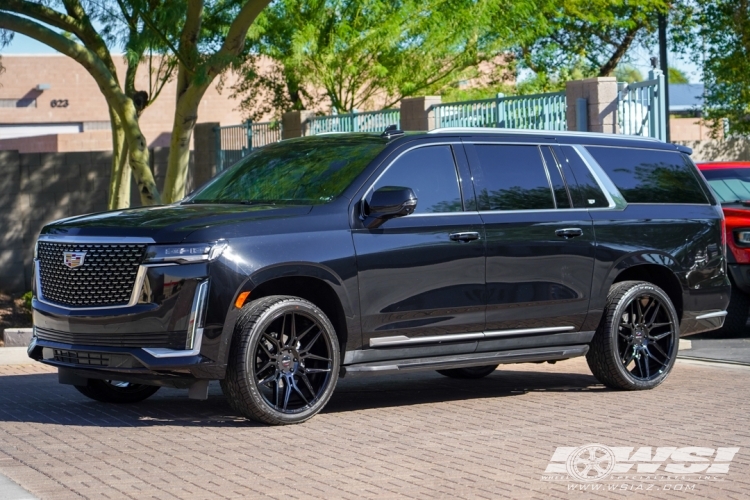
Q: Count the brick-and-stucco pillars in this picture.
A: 4